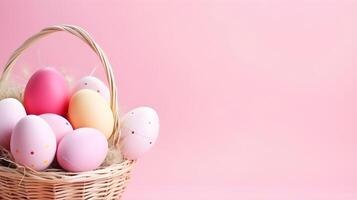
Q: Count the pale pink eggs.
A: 6